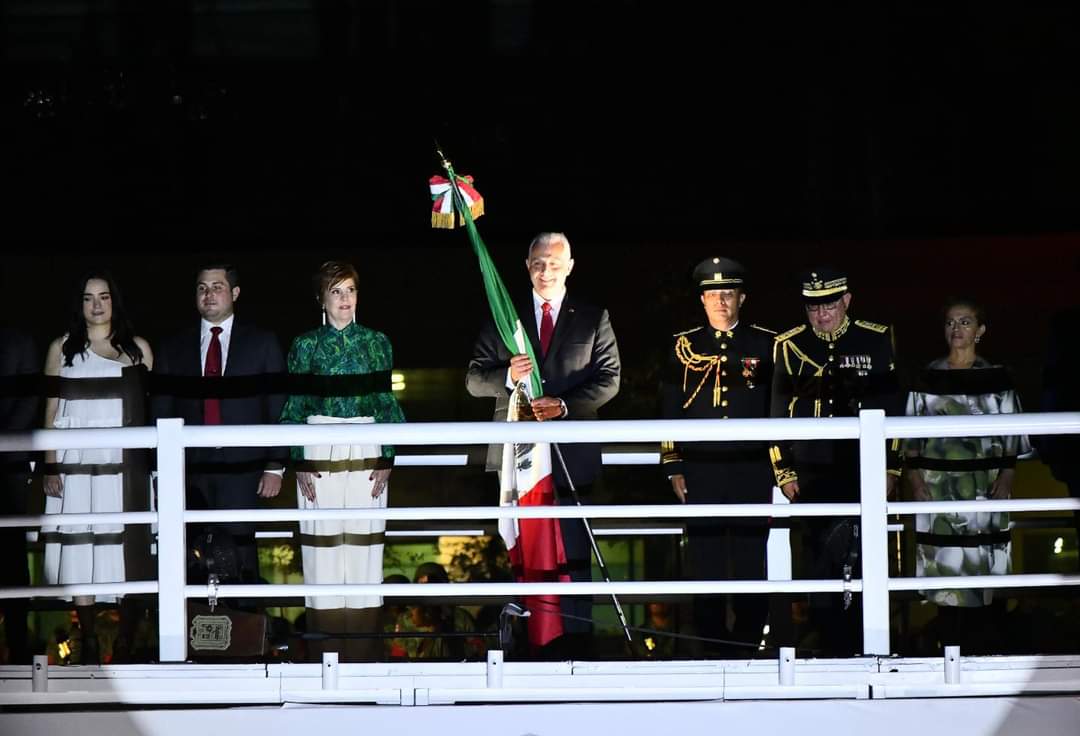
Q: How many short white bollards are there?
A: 5